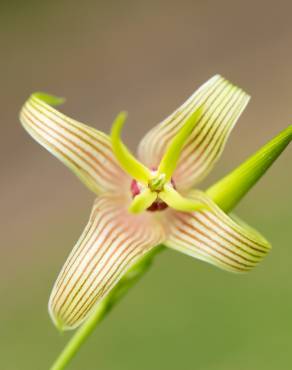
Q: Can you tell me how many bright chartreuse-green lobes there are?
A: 4